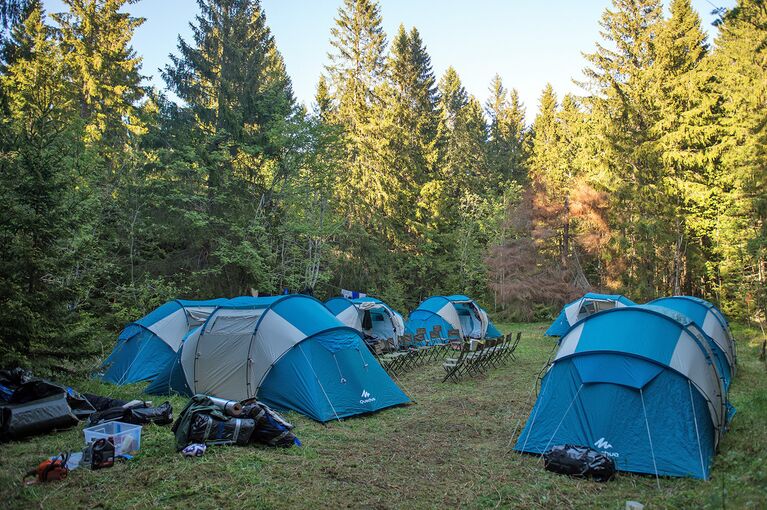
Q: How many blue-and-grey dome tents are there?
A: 7